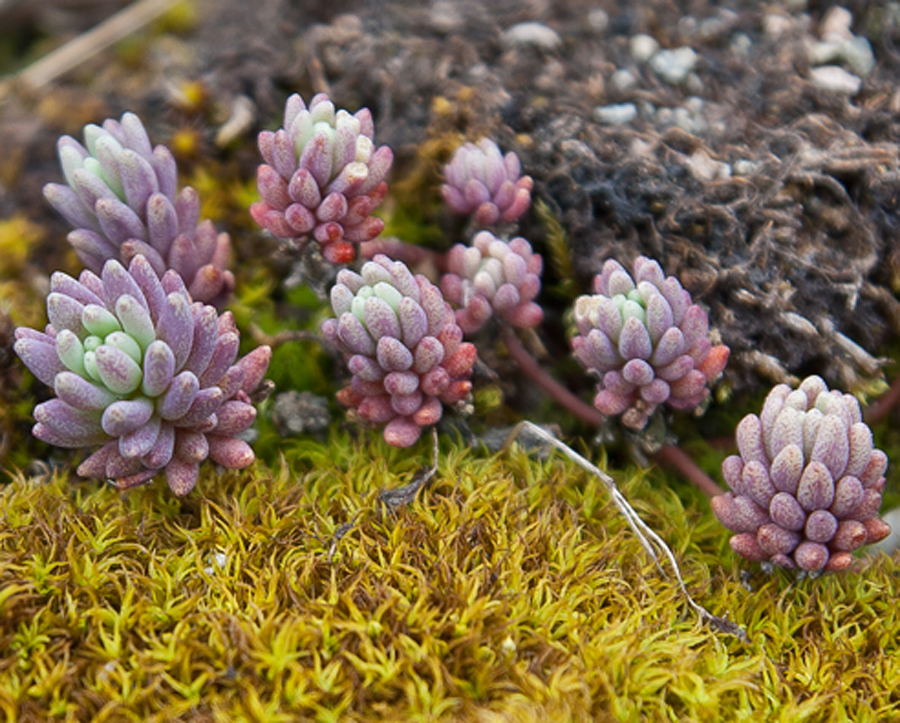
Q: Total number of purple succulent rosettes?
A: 8